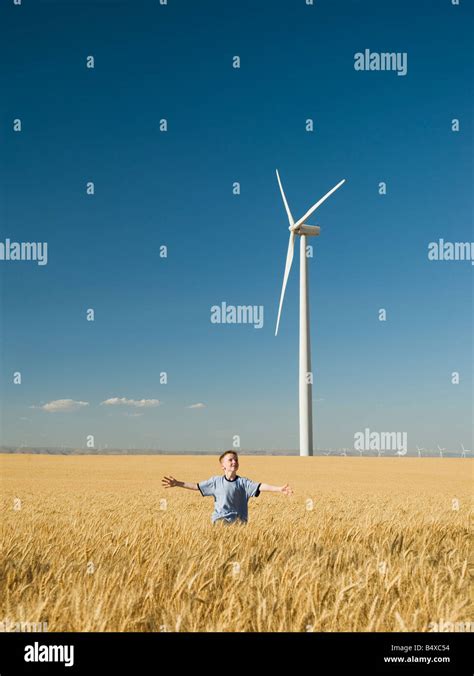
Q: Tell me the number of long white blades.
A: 3